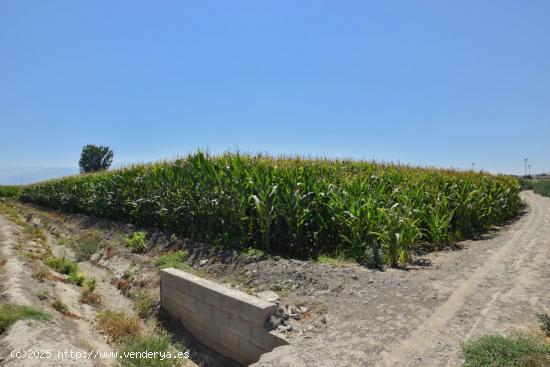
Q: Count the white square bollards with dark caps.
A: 0